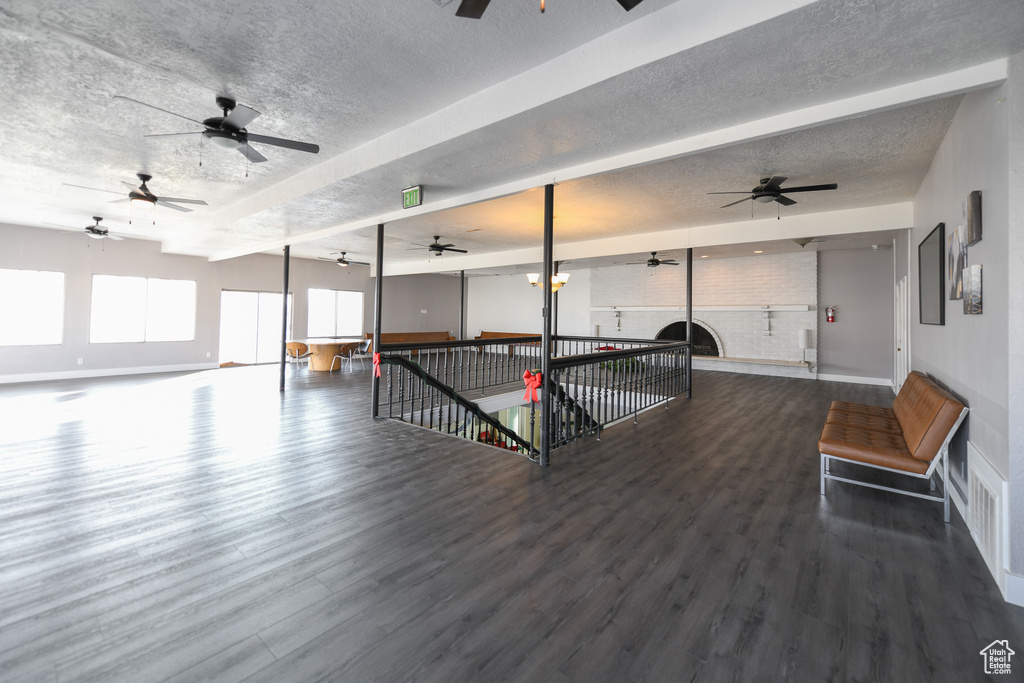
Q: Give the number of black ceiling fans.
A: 8